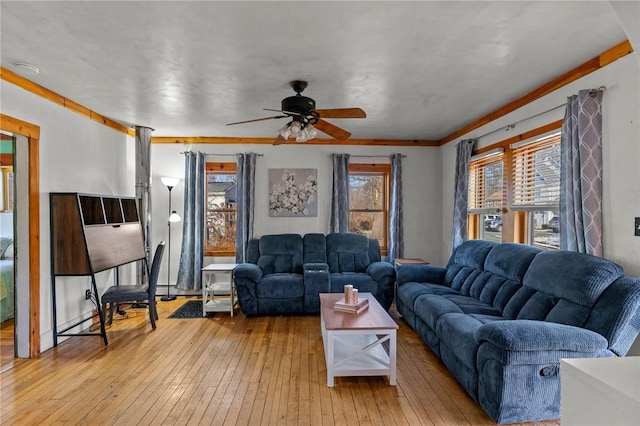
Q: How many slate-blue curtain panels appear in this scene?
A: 6